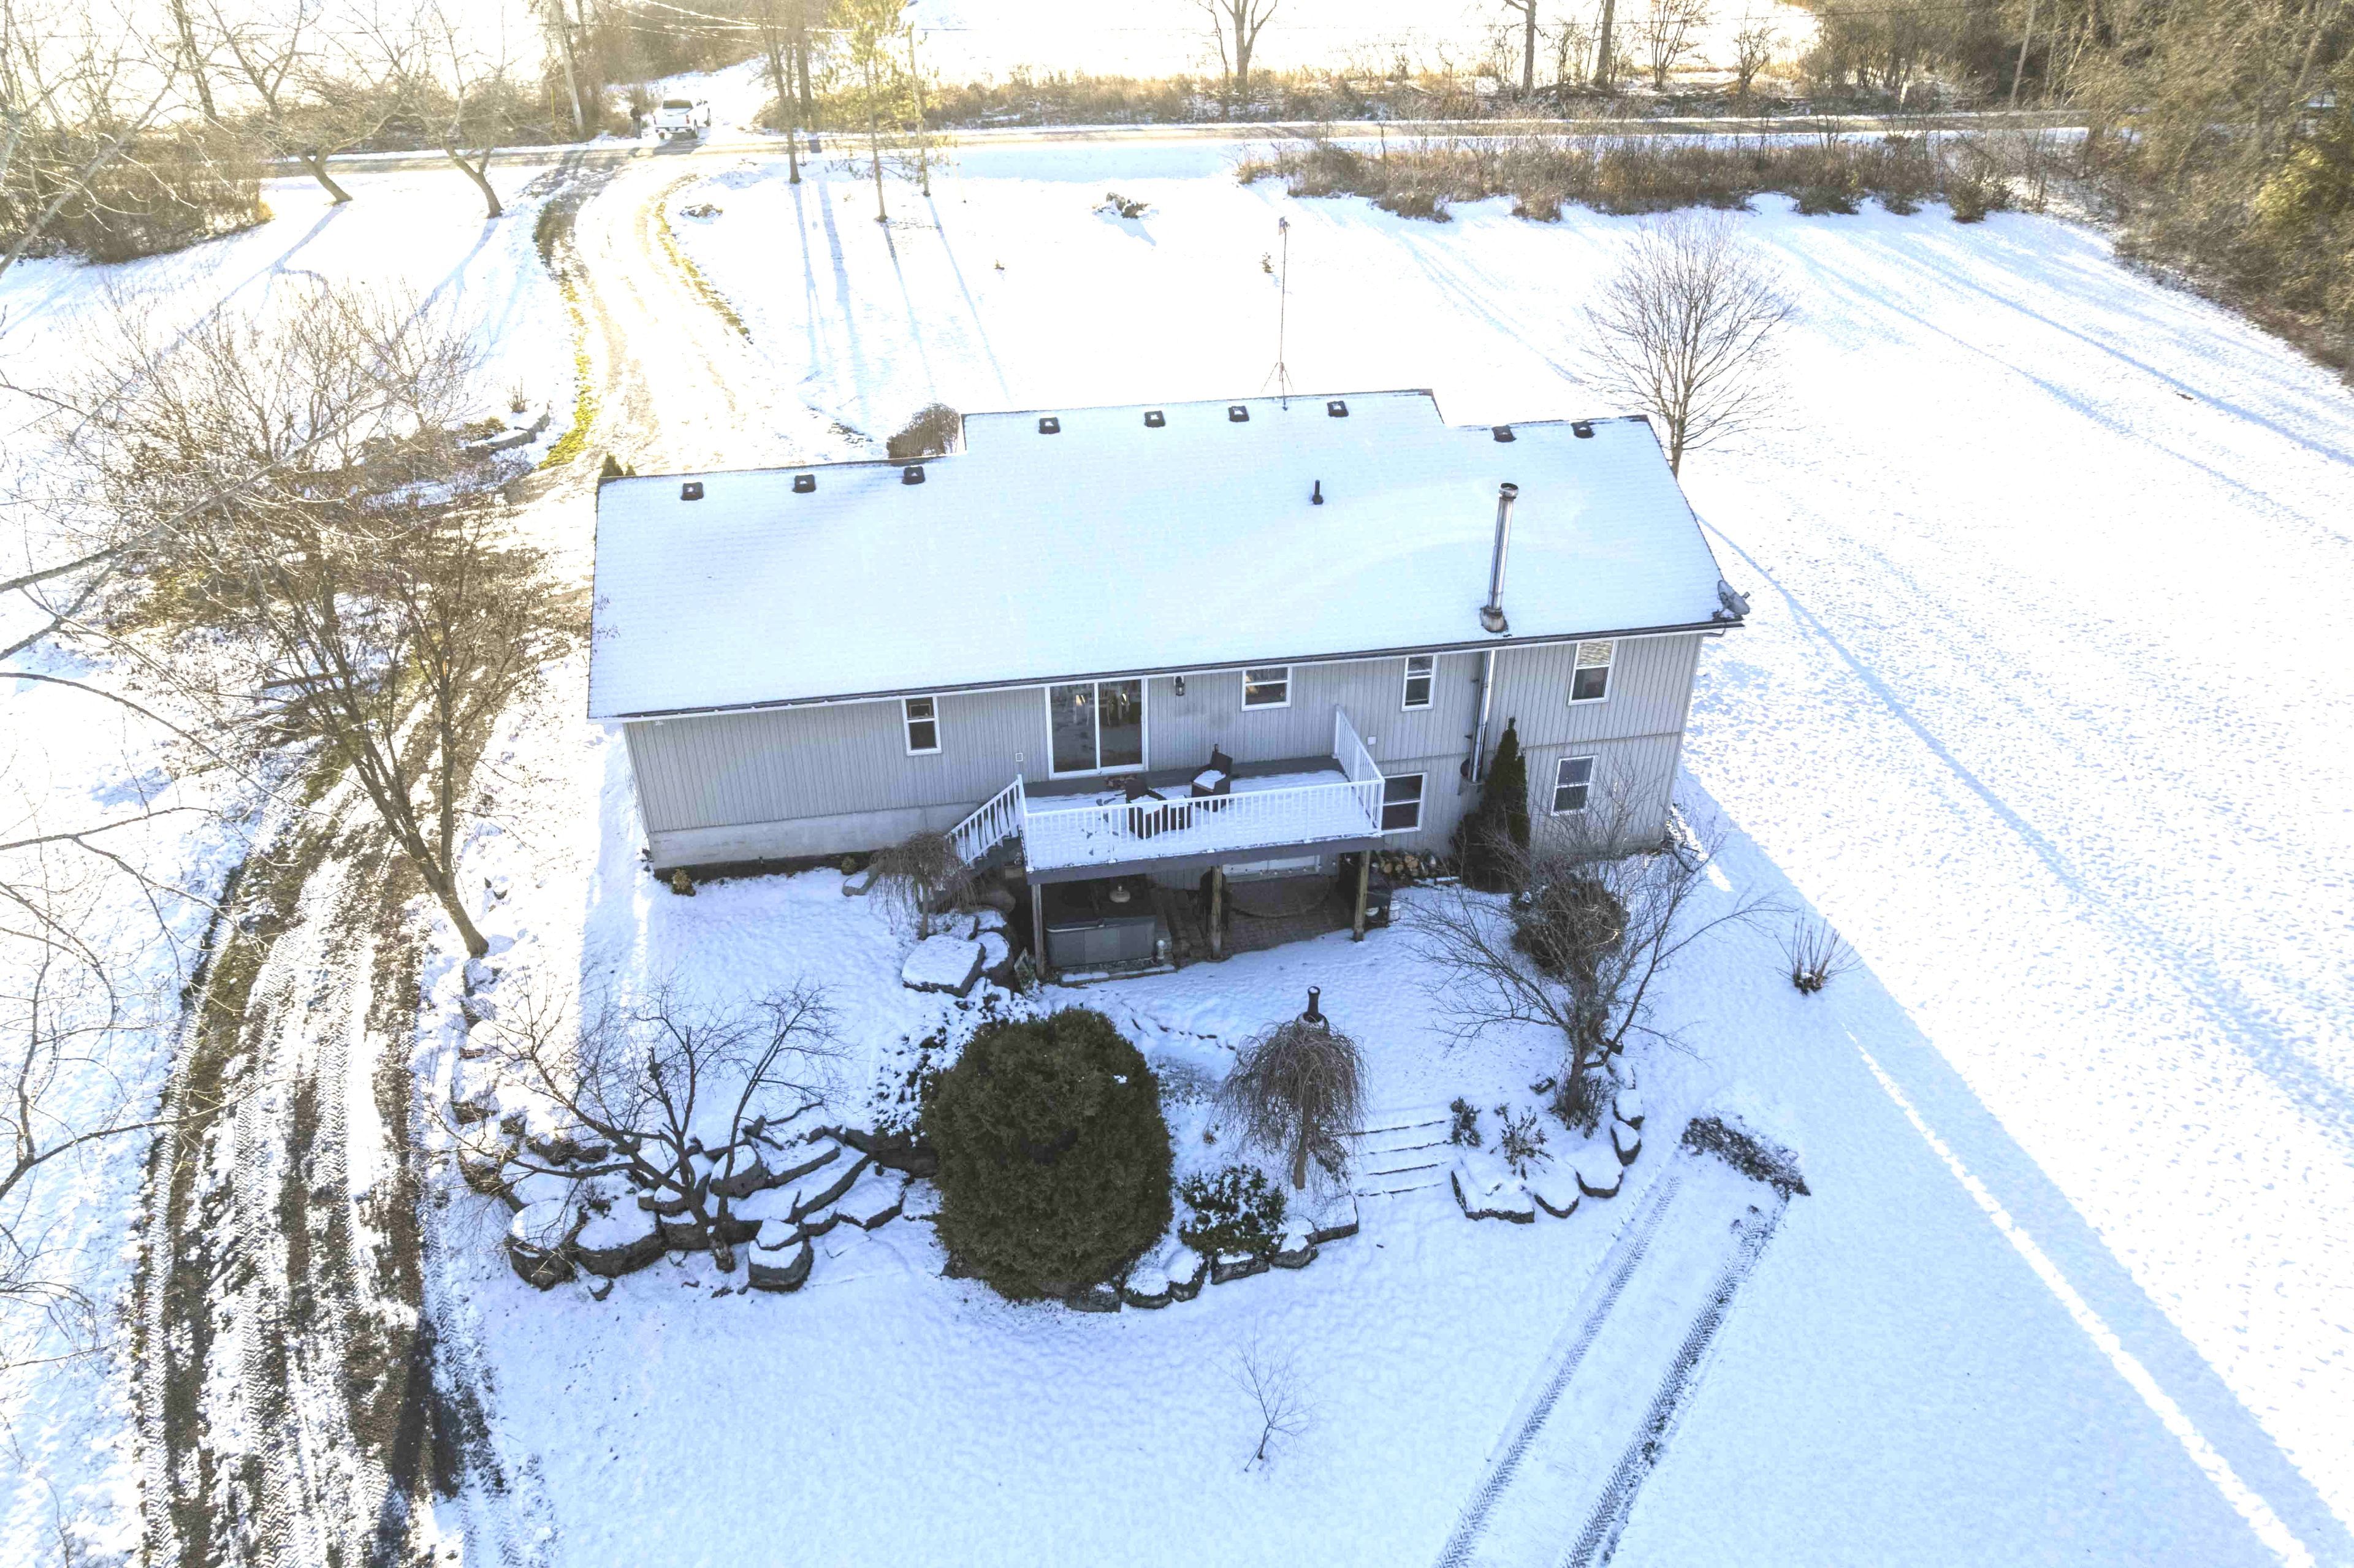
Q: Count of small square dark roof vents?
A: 9